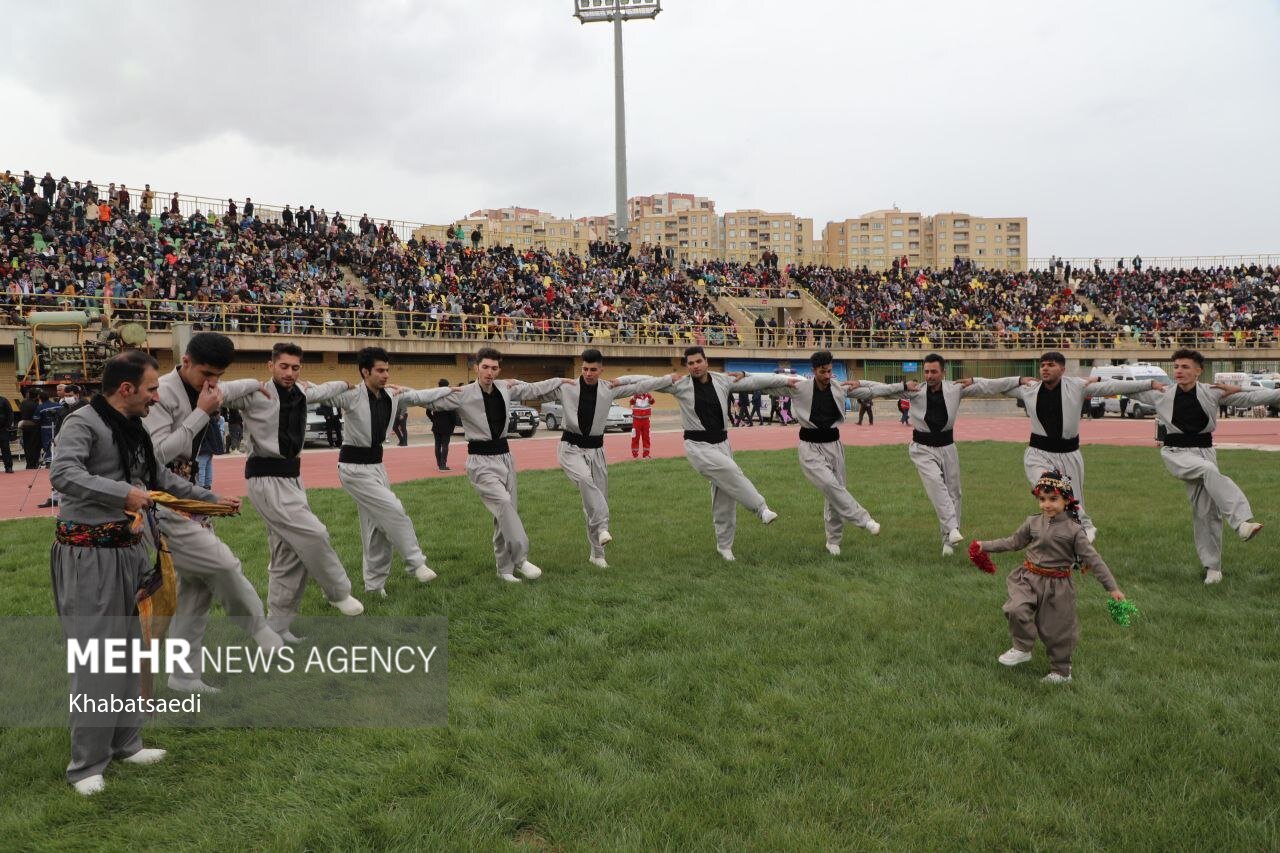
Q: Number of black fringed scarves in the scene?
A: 1